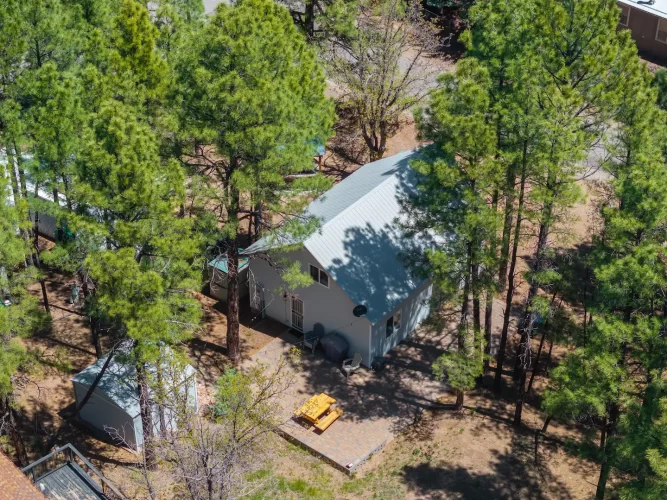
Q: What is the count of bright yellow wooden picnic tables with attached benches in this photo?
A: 1